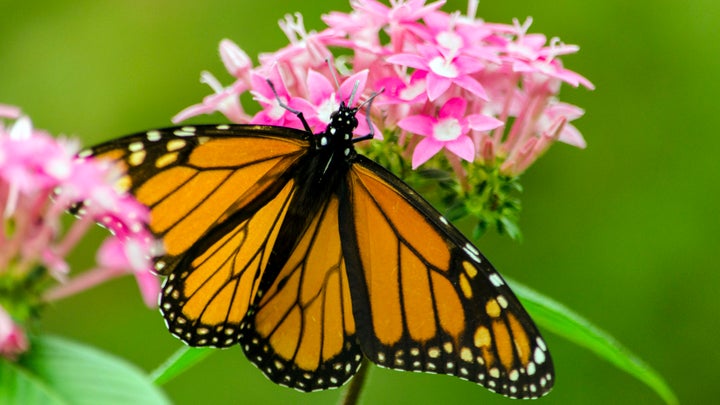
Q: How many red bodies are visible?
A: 0